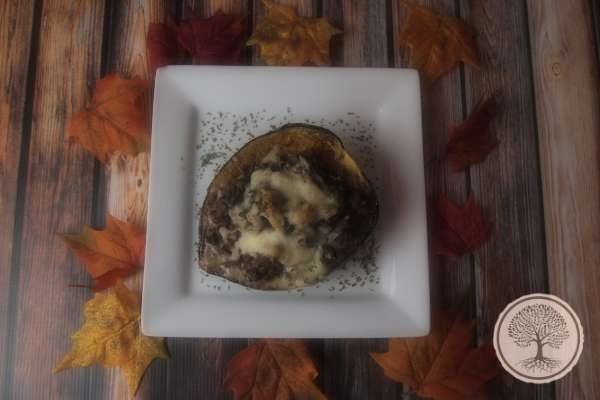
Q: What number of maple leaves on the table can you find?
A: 11